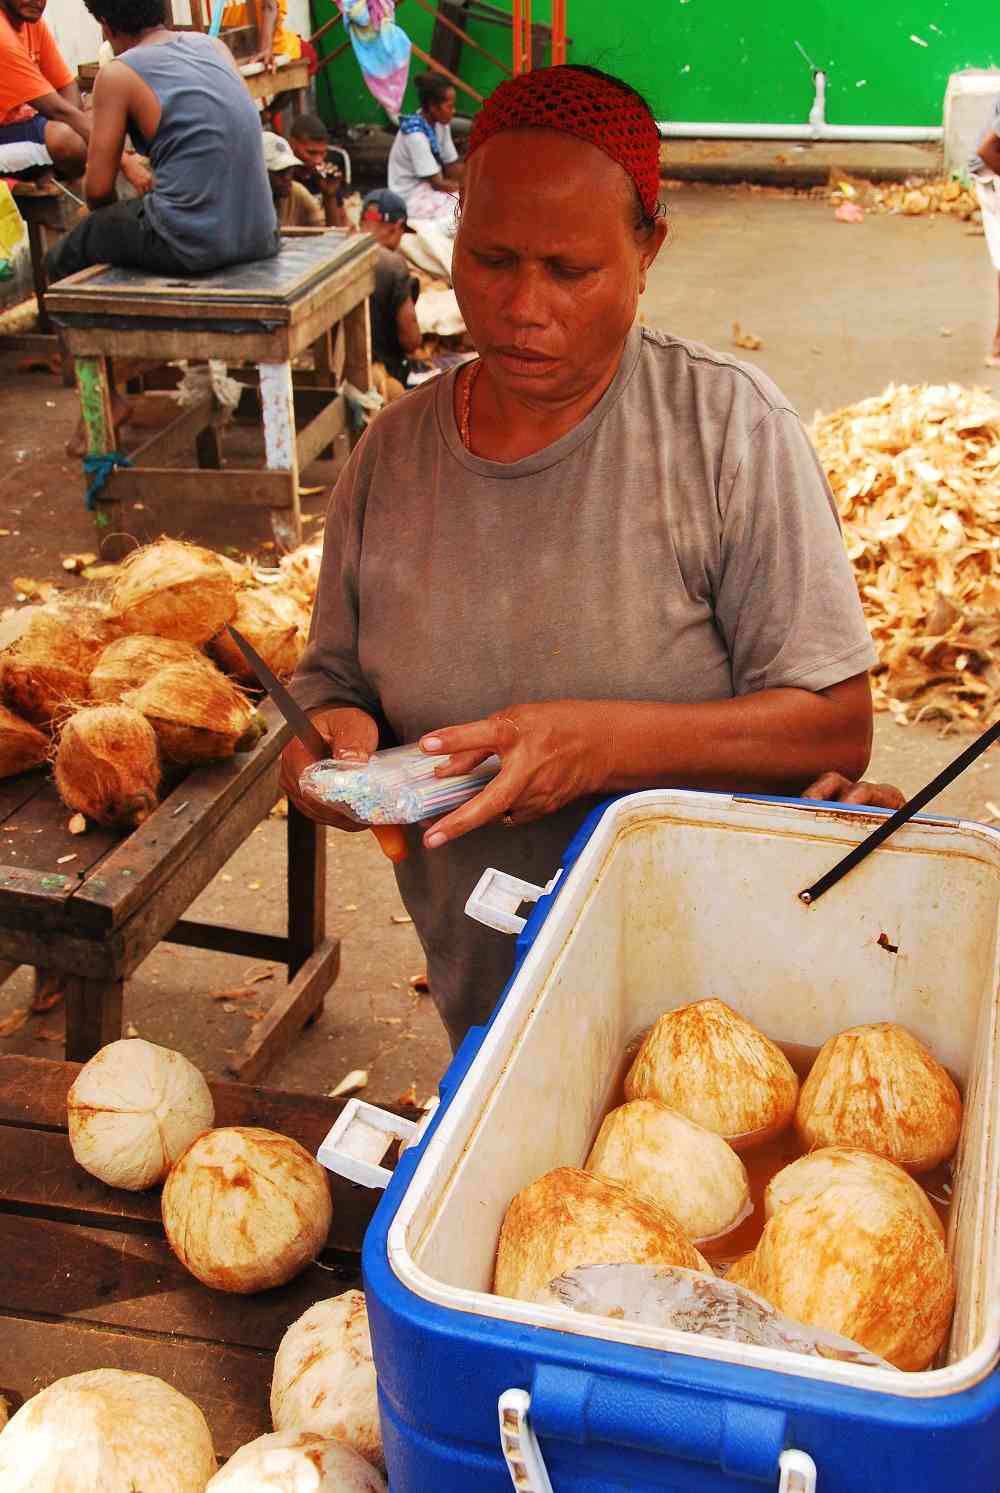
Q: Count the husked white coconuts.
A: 11